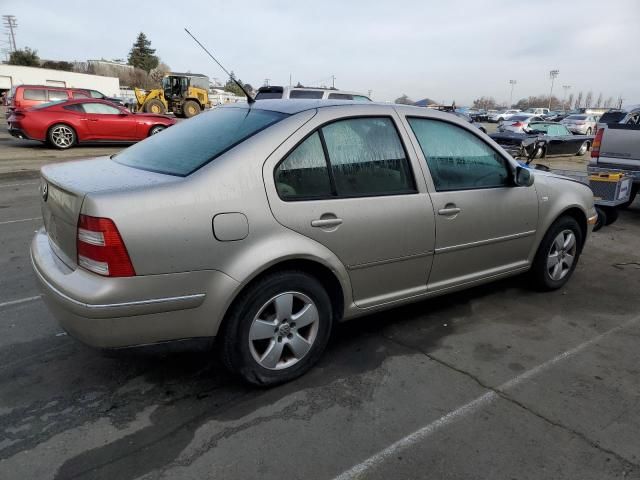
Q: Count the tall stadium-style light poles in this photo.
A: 3